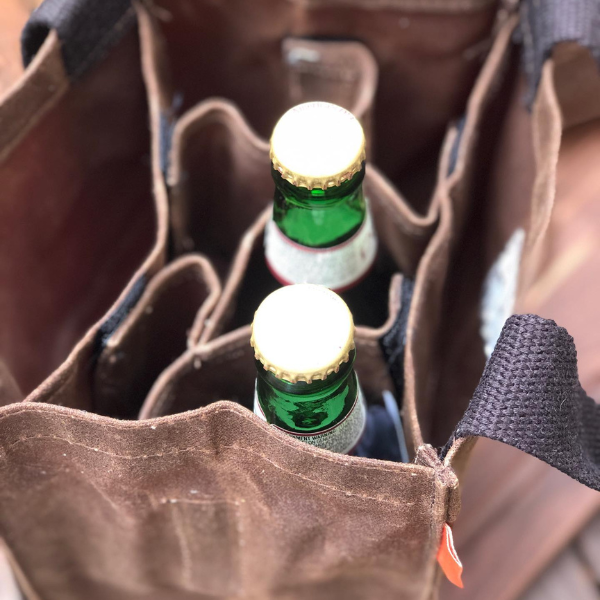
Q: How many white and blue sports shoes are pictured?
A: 0